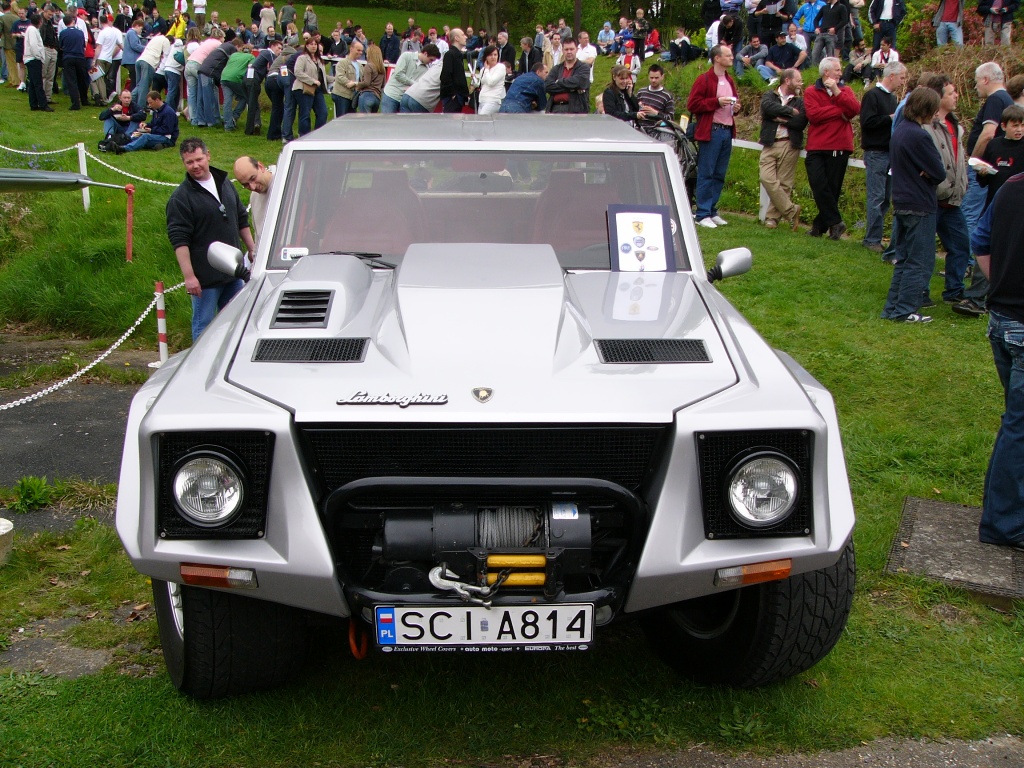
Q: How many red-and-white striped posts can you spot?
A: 1